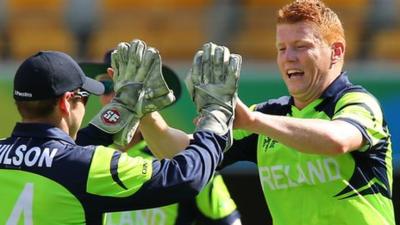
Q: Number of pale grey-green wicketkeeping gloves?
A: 2